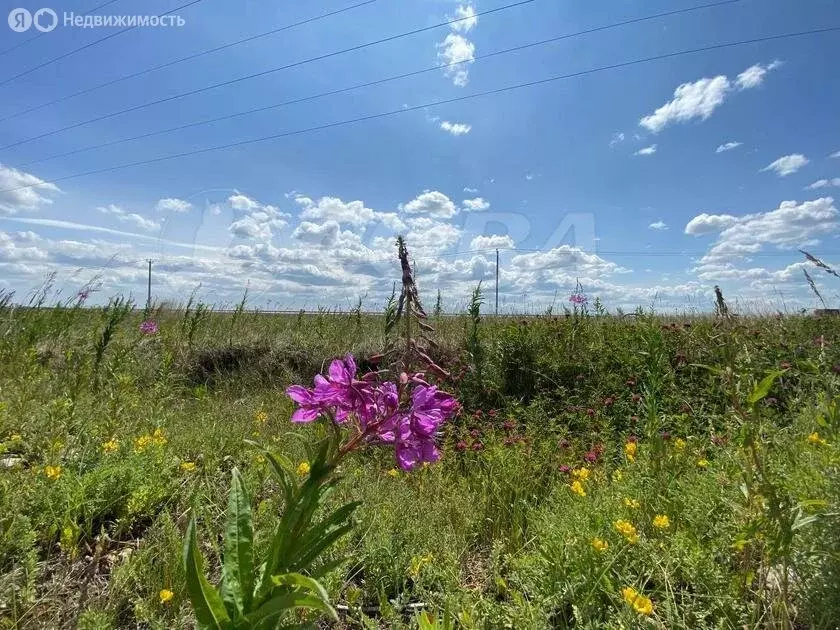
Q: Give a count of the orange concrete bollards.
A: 0